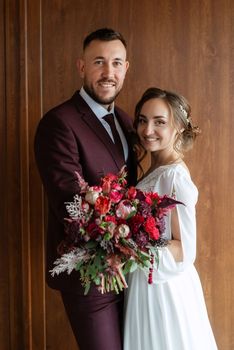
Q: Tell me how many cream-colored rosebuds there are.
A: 2